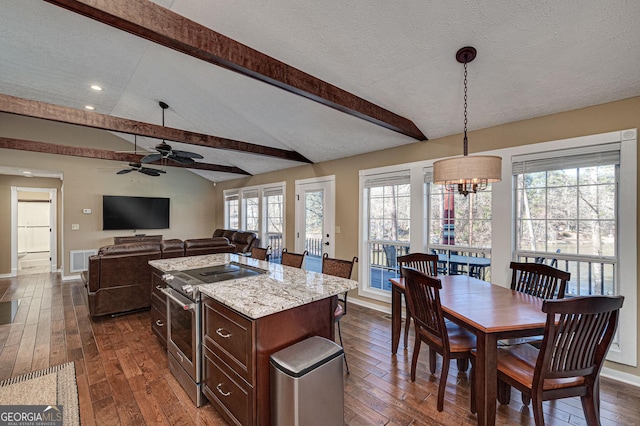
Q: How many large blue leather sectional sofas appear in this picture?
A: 0